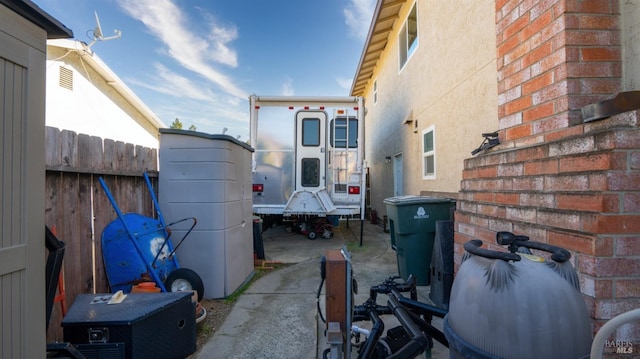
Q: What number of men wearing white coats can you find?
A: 0